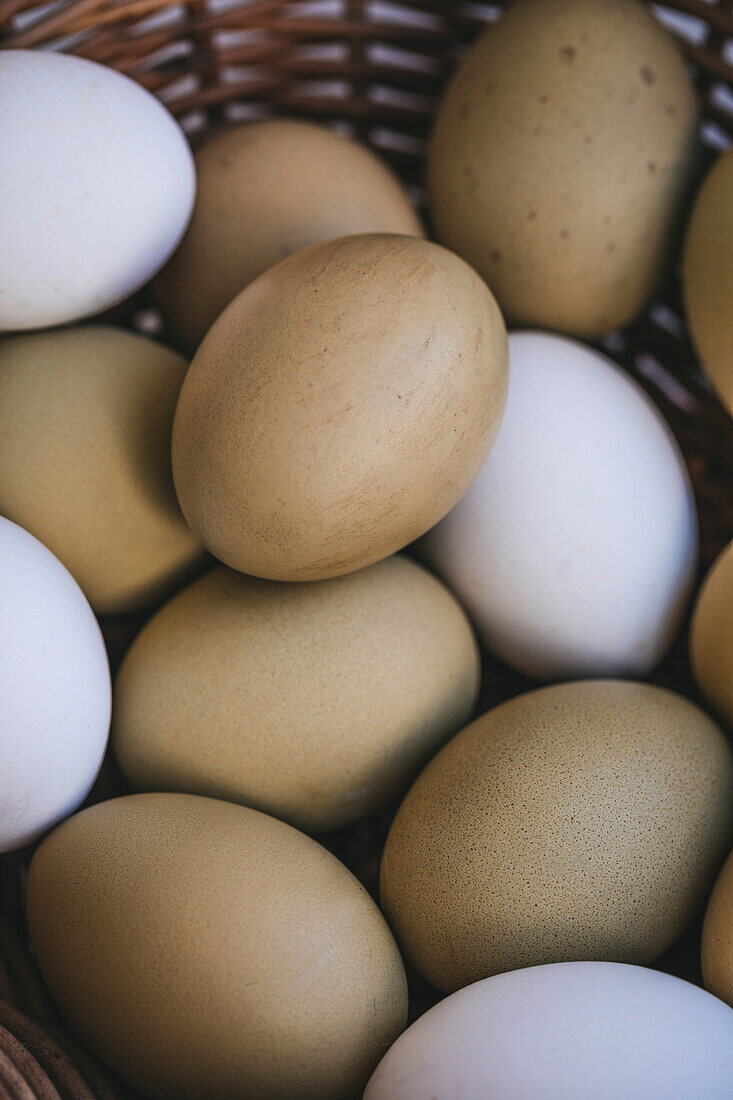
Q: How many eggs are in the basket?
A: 14